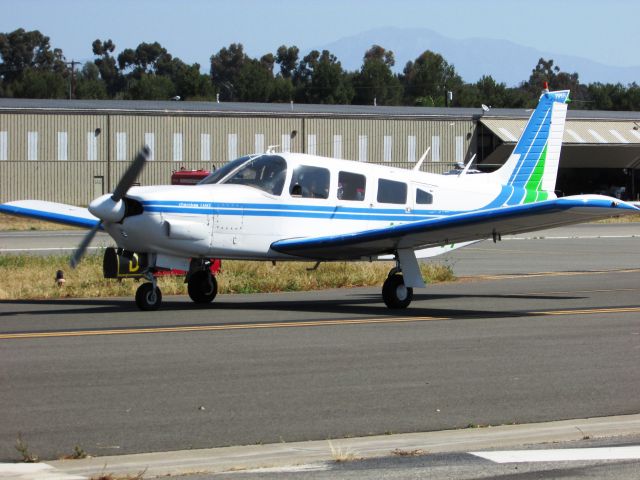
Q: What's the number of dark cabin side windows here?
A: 4